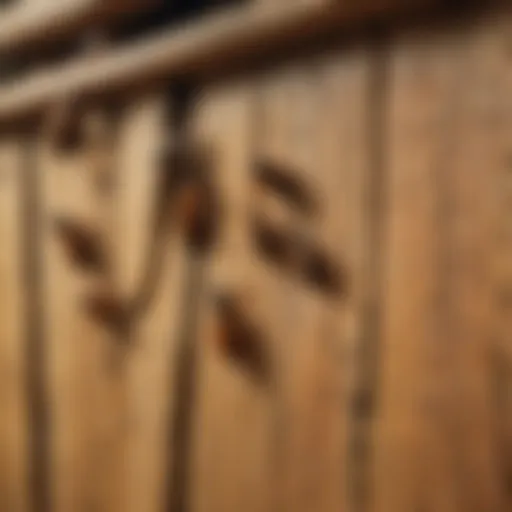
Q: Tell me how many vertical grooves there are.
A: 3